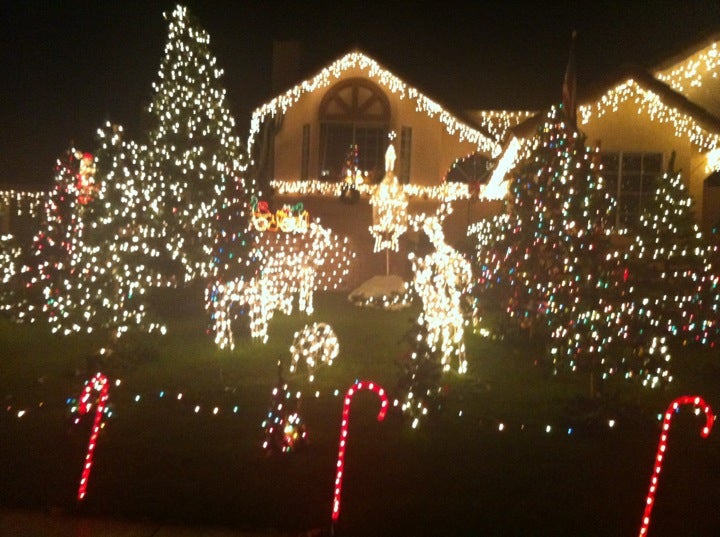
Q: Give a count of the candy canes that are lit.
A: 3